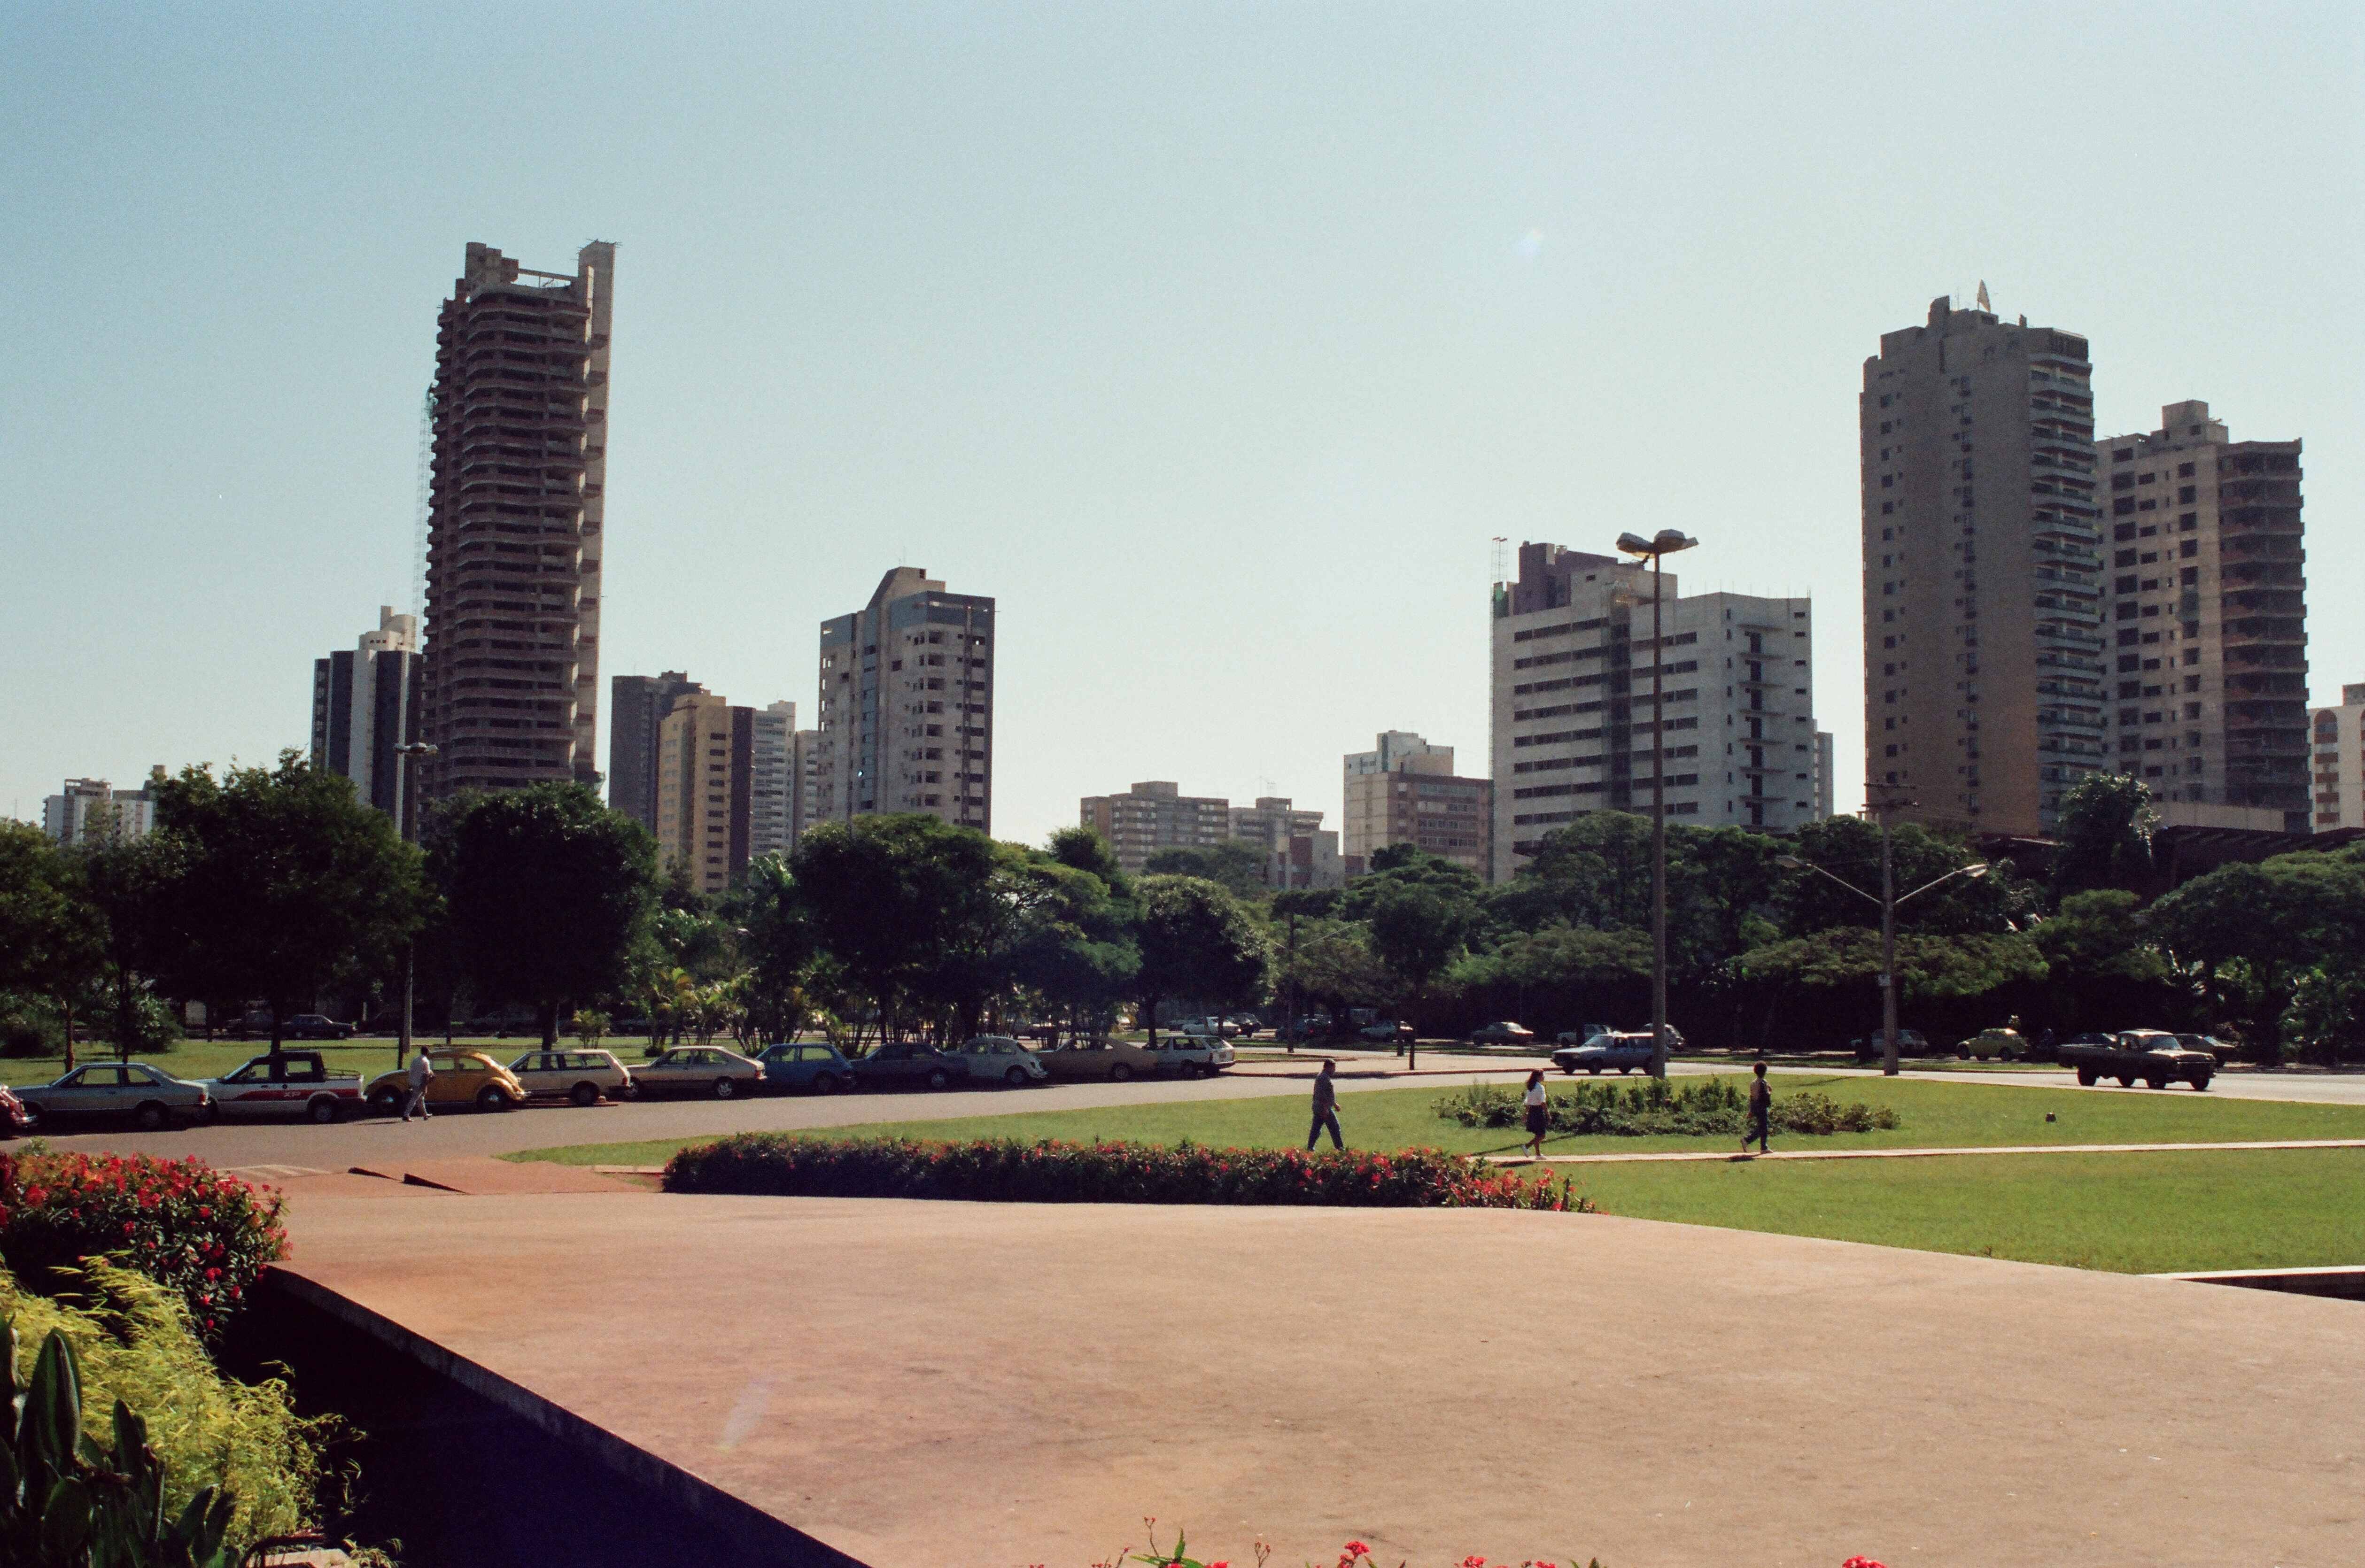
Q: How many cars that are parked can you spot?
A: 11